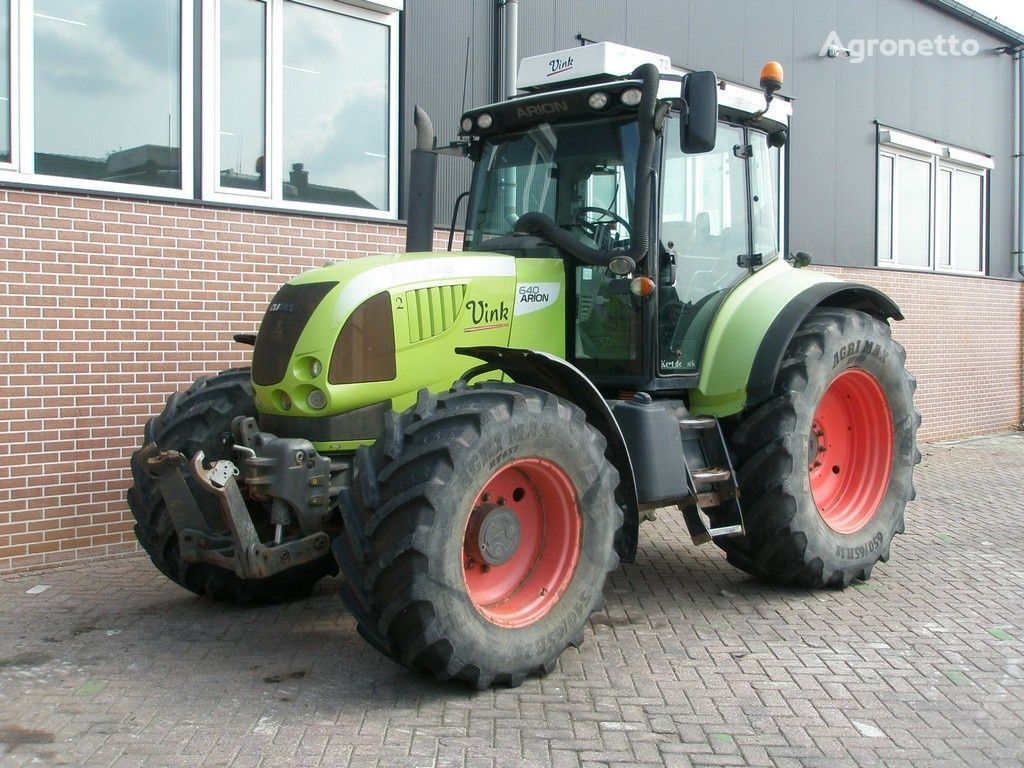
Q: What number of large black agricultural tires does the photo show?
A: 3